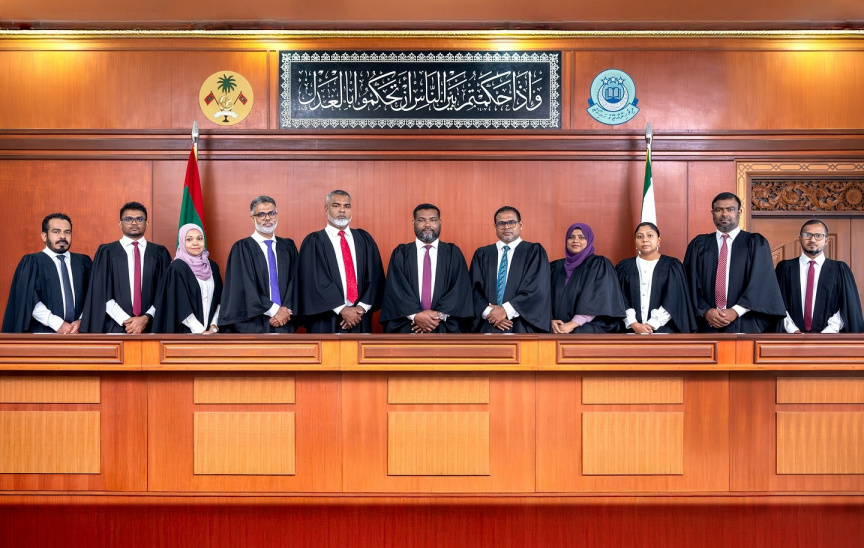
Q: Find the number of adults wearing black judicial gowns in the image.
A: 11